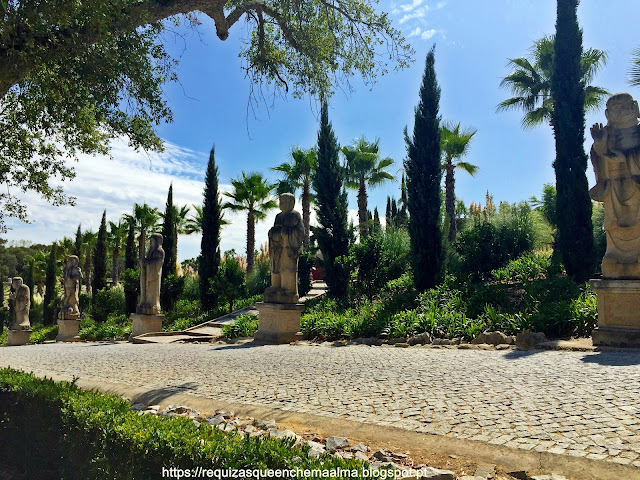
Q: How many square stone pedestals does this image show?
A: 5